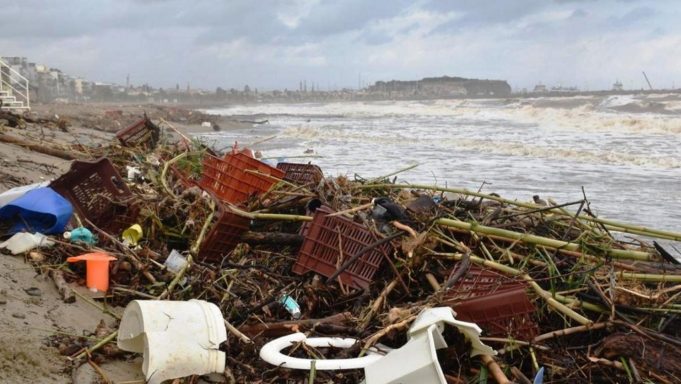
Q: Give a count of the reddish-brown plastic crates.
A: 7